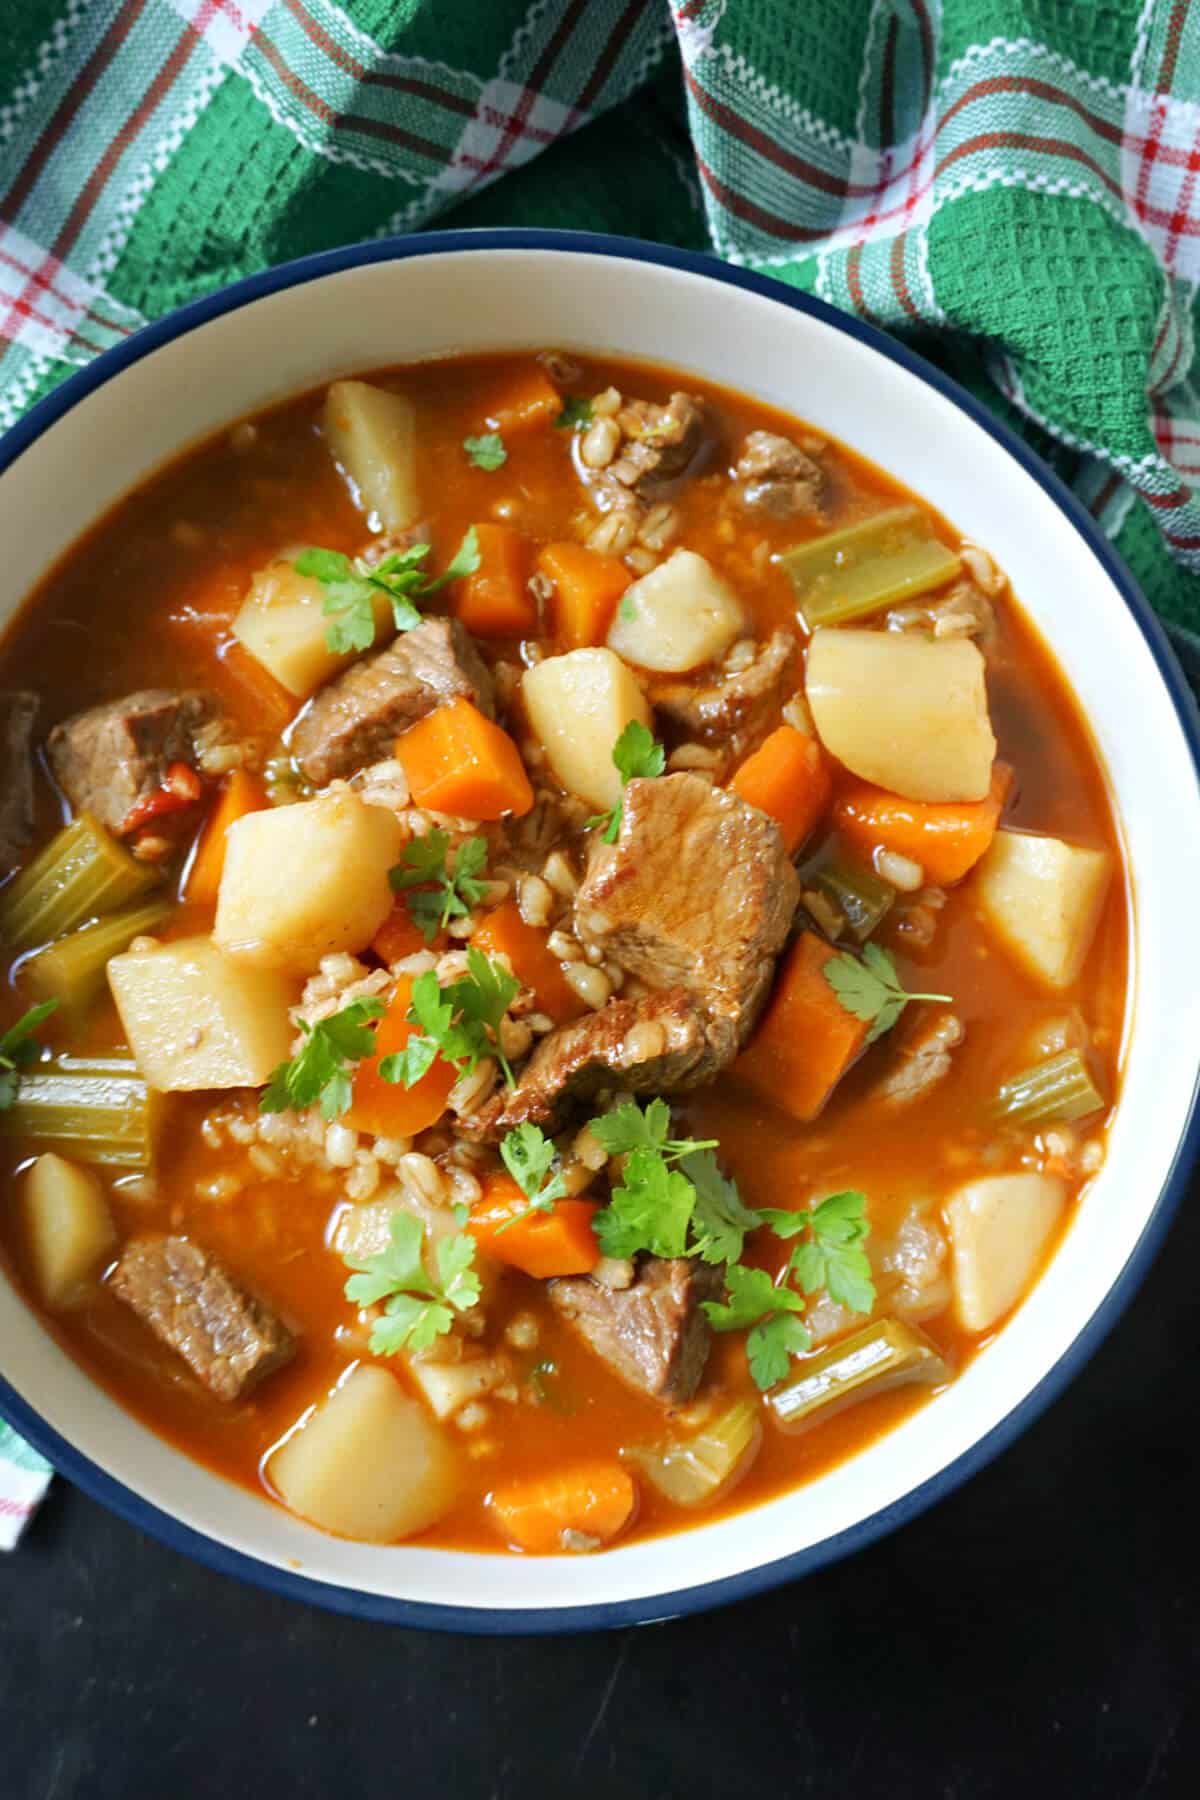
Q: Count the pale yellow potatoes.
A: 11